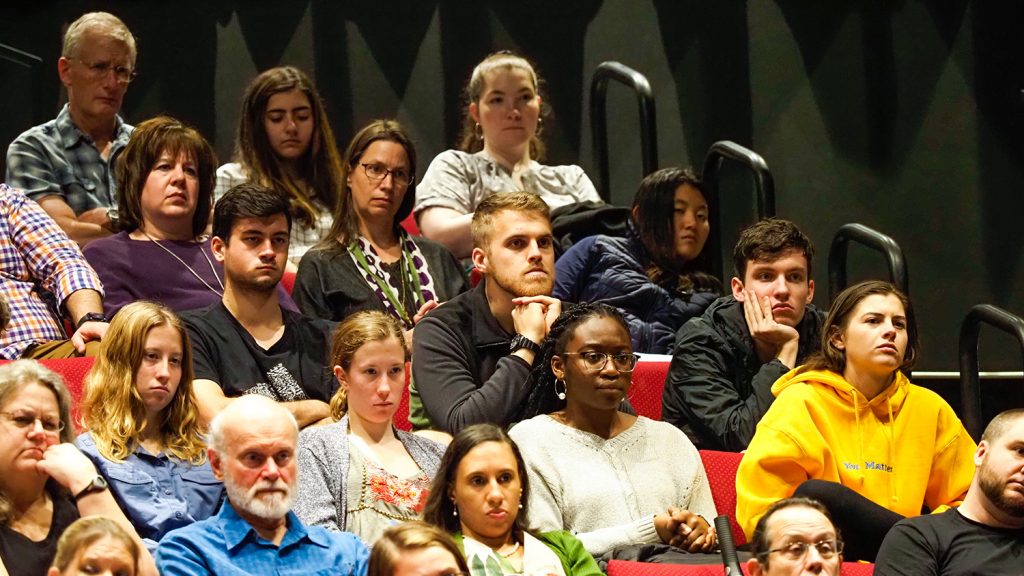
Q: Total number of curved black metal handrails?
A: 4